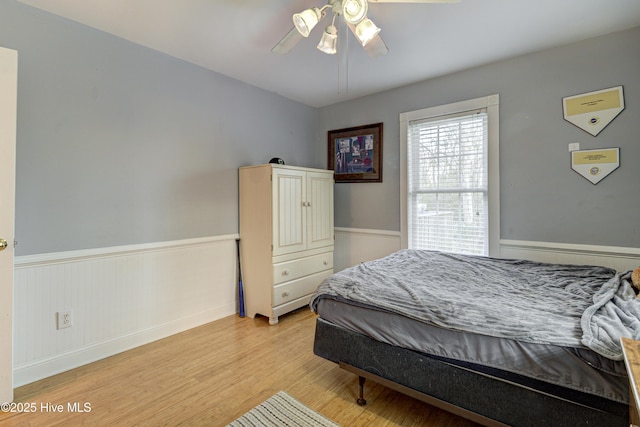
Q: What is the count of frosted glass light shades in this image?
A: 4